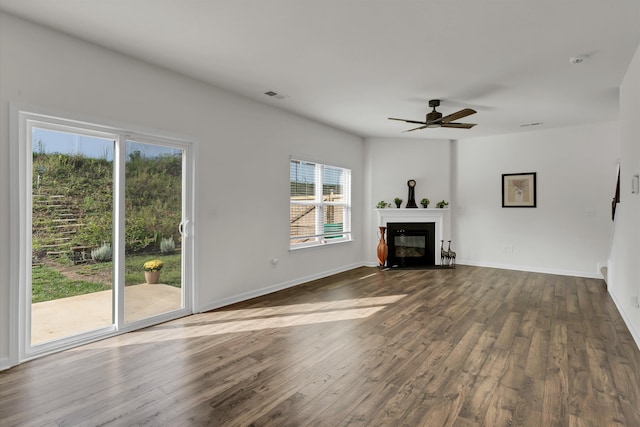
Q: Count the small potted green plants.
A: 4